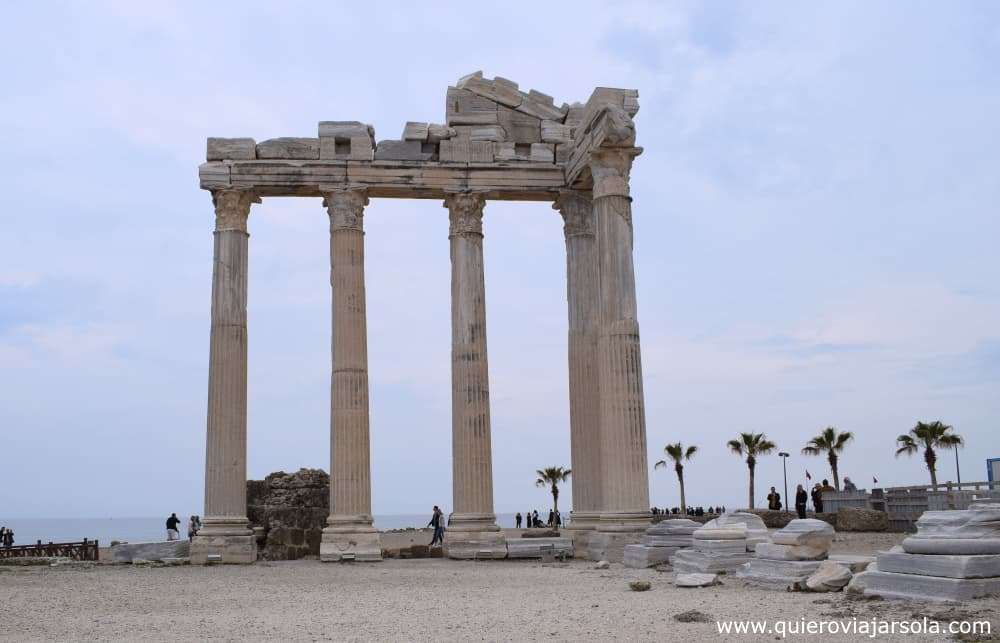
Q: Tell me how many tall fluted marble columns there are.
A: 5